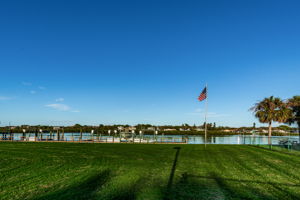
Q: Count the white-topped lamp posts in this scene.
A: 8